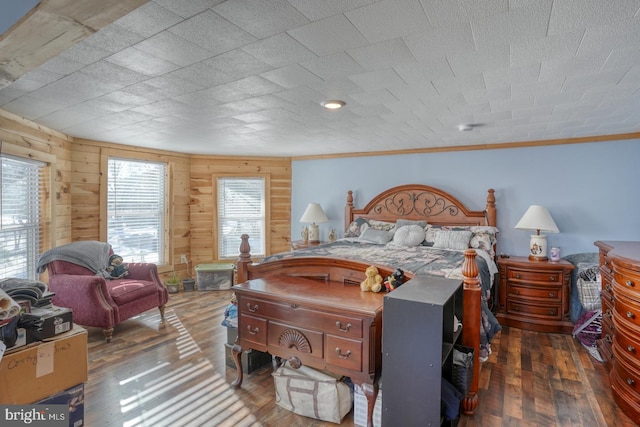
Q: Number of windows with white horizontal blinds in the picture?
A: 3